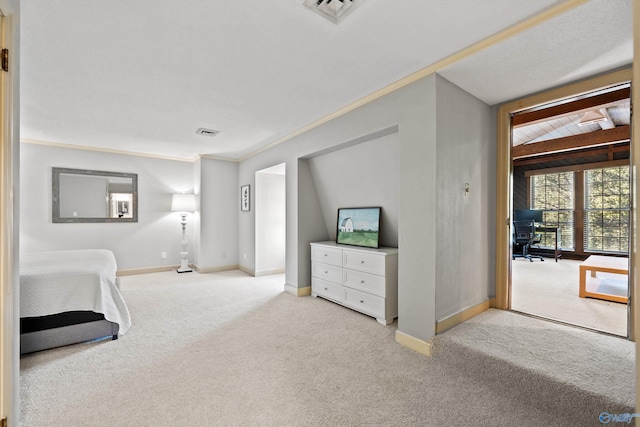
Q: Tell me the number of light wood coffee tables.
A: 1